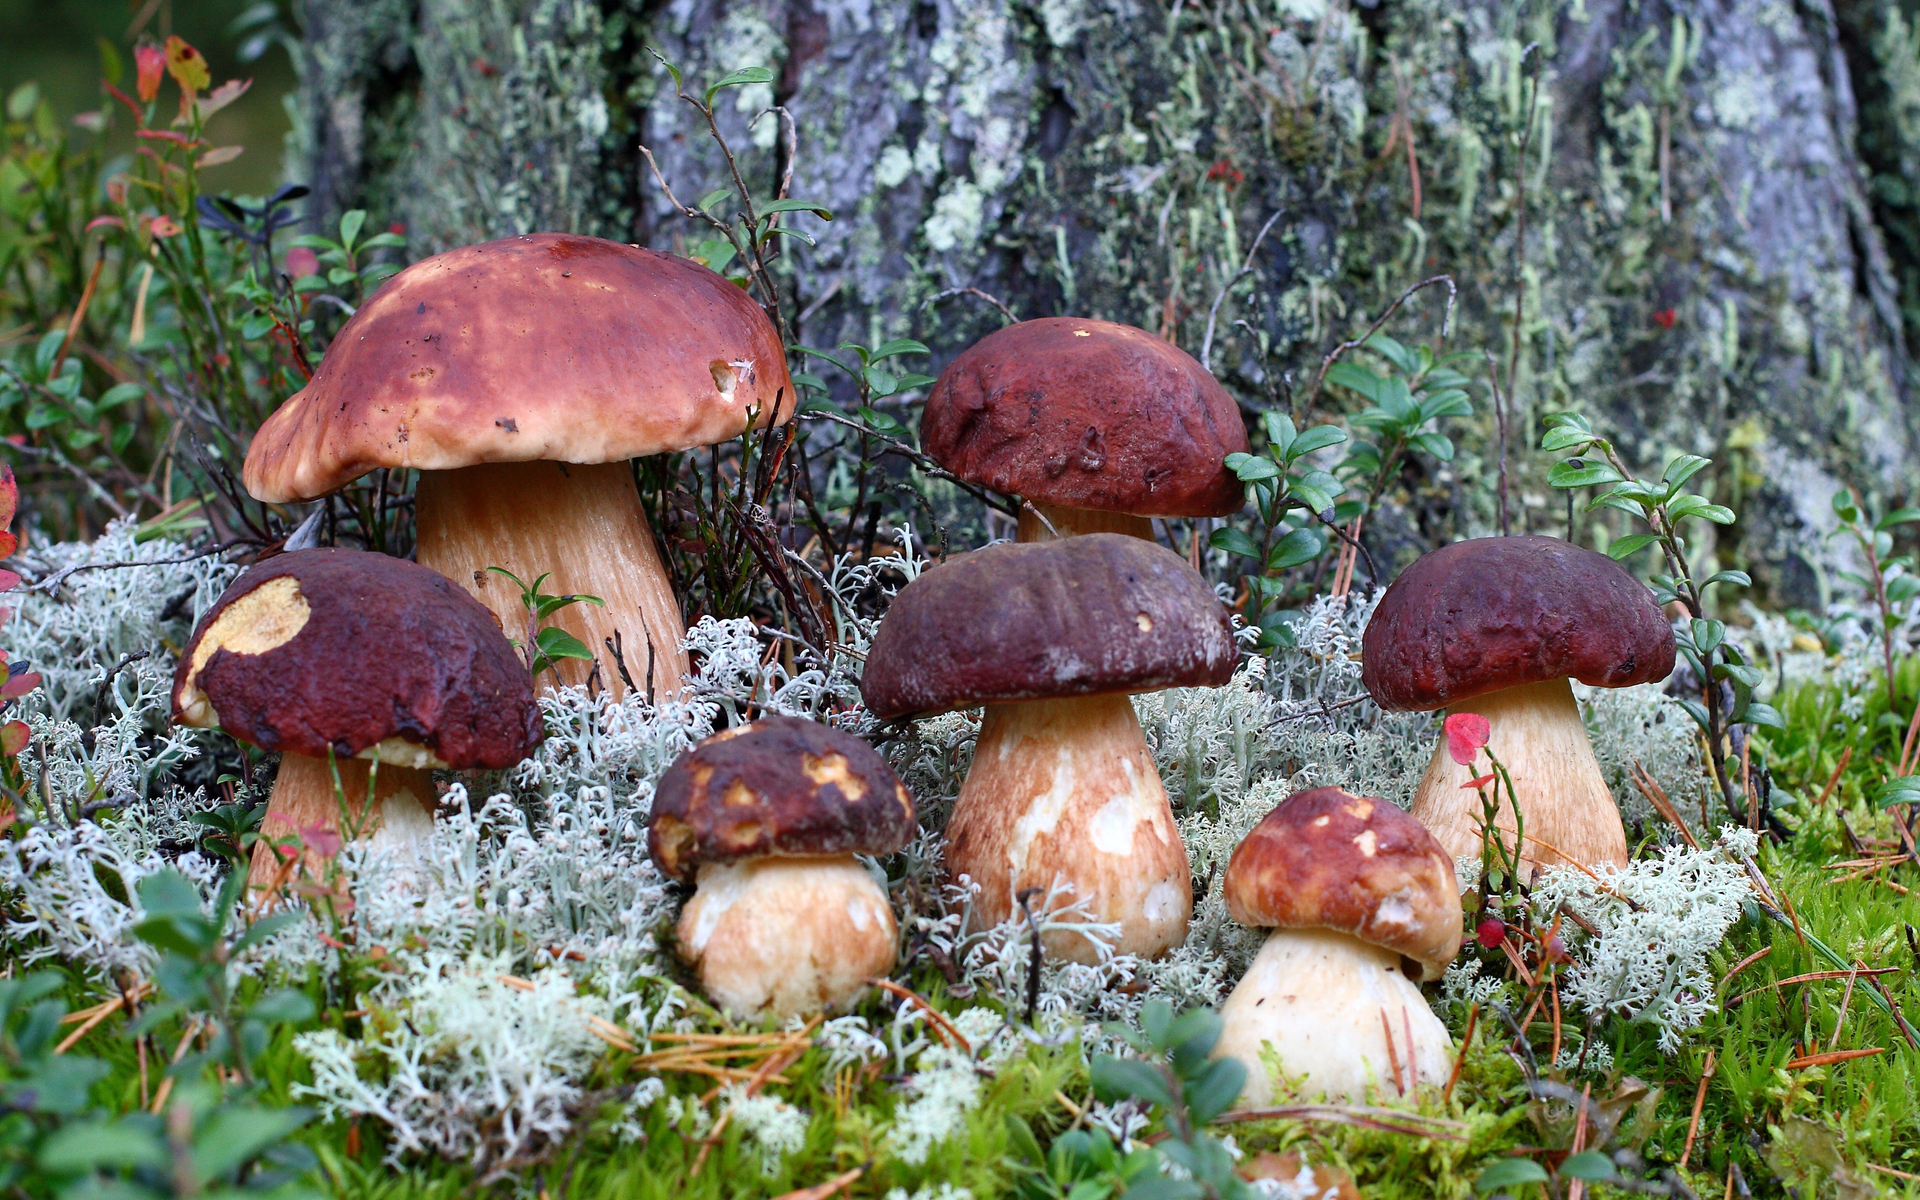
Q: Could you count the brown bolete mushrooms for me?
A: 7